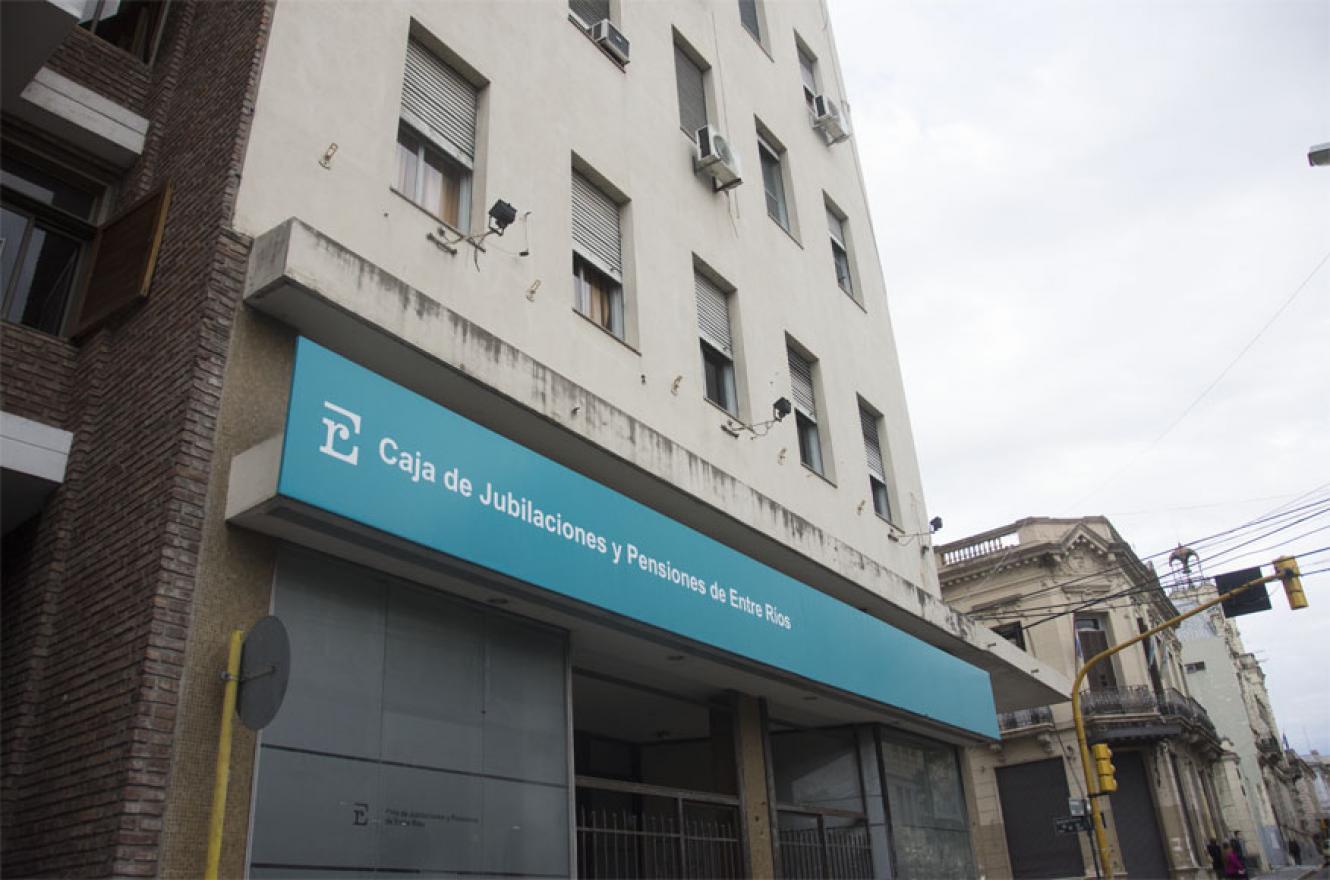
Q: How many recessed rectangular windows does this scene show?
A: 11